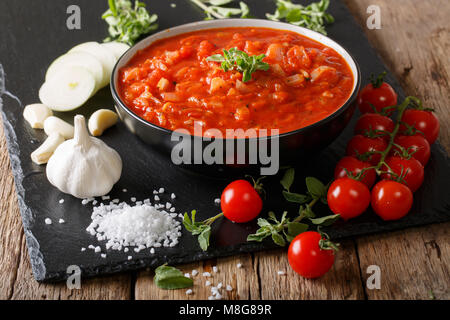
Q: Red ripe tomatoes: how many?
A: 11